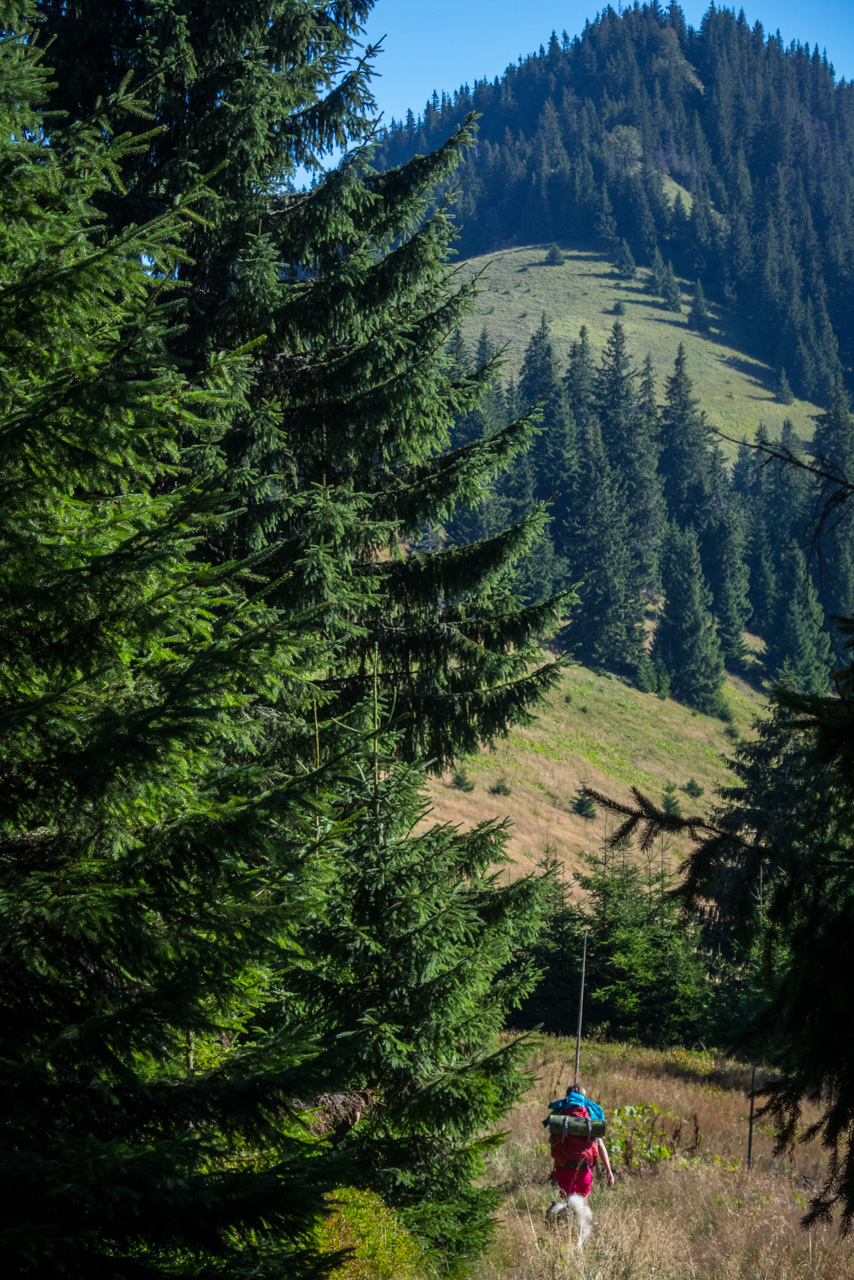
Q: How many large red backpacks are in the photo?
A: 1